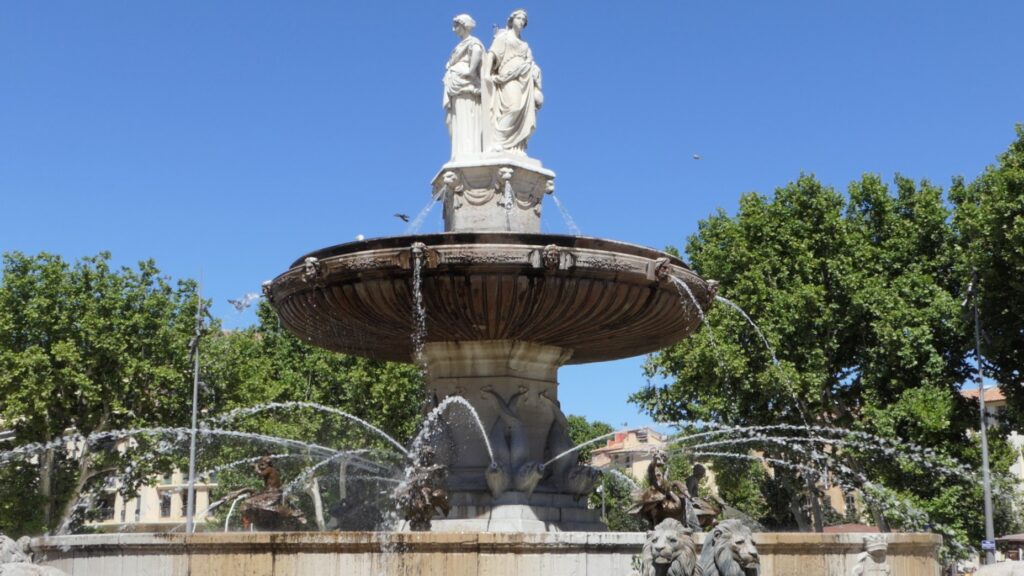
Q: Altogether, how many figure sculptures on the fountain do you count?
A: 2